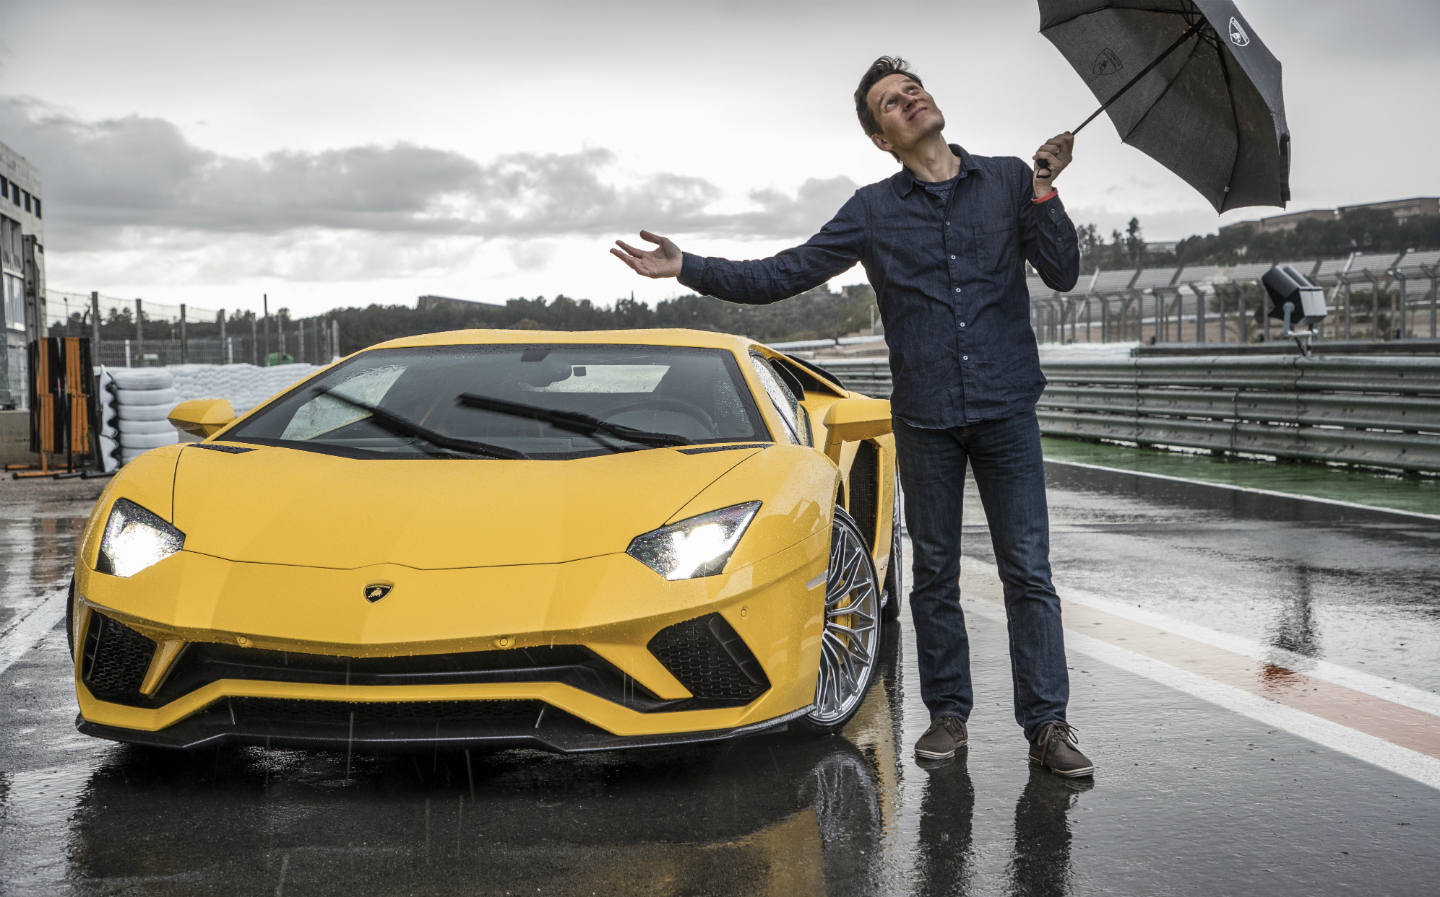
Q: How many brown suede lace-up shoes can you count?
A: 2